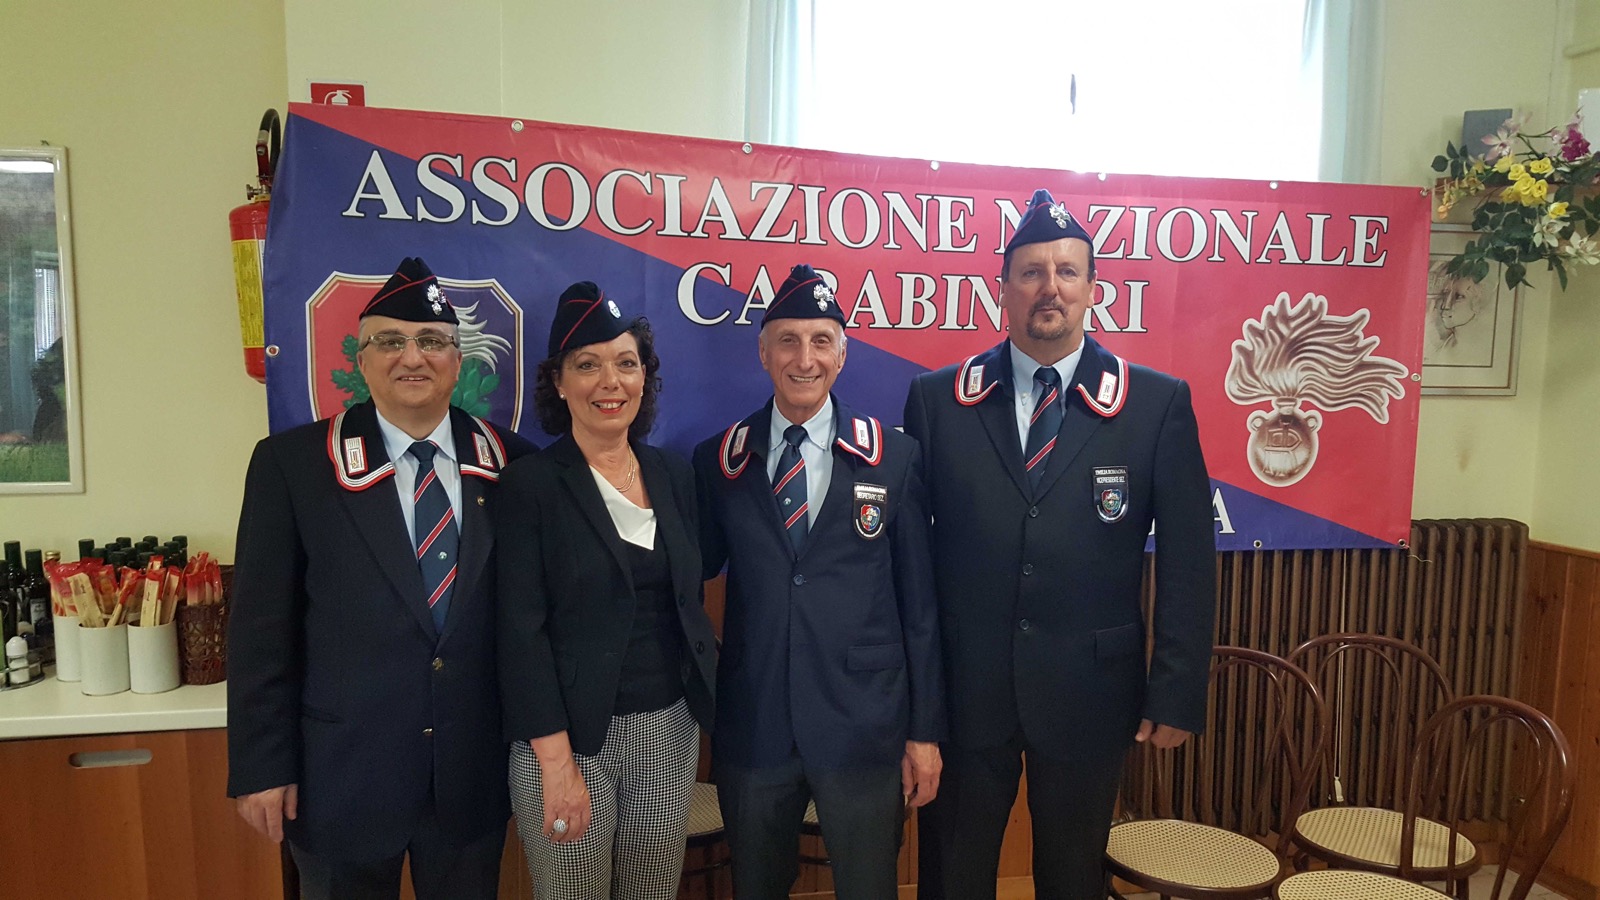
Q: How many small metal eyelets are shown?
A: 10